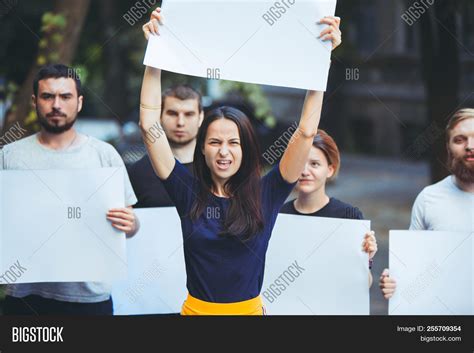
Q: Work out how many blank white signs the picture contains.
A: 5